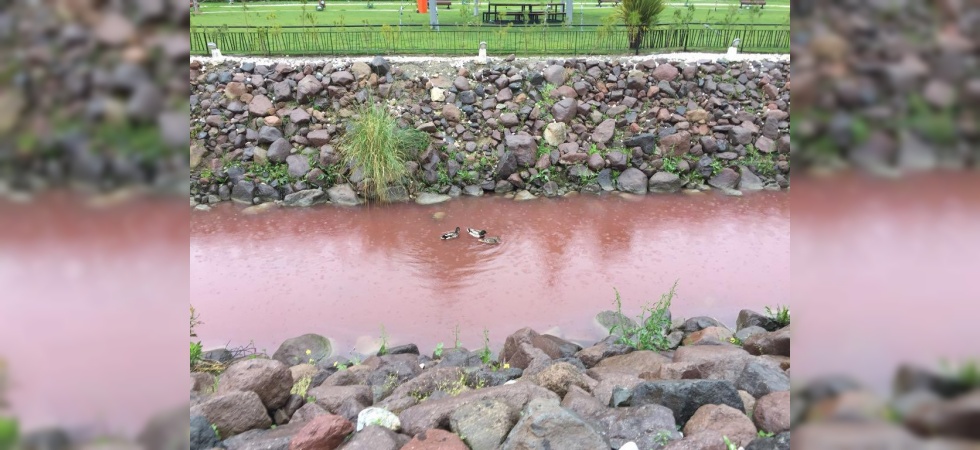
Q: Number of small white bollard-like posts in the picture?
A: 3